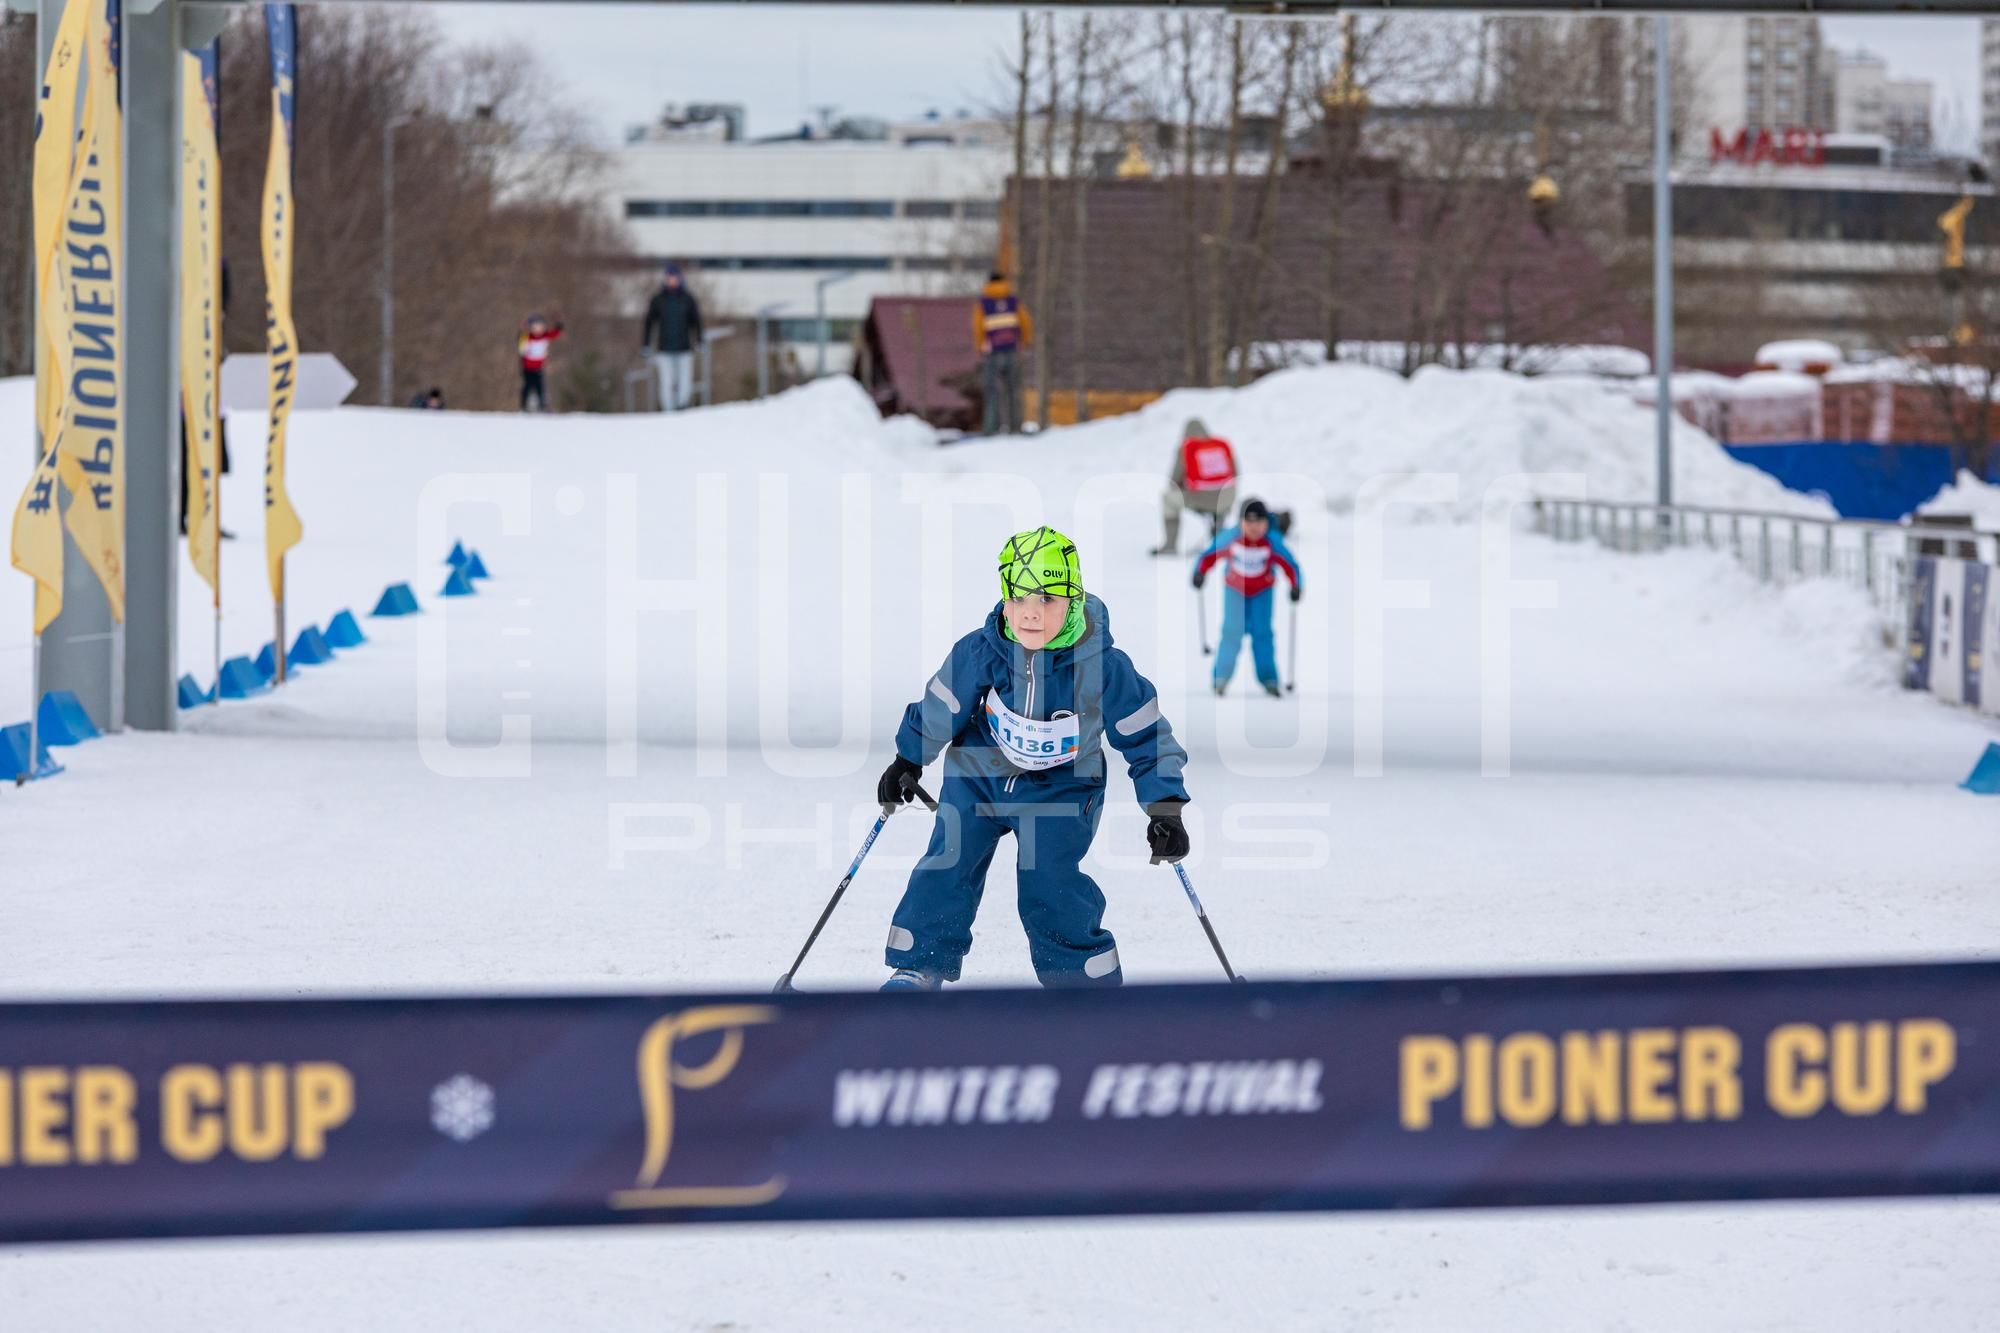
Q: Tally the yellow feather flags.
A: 4